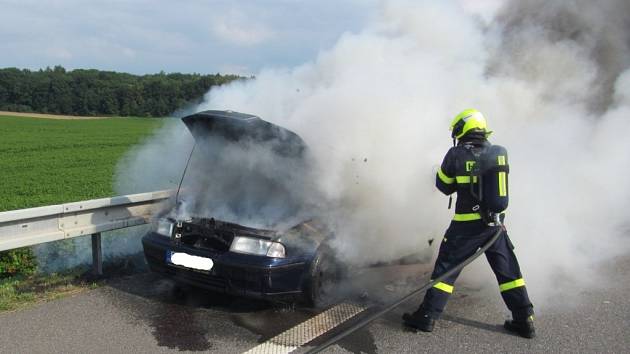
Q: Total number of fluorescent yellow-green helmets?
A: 1